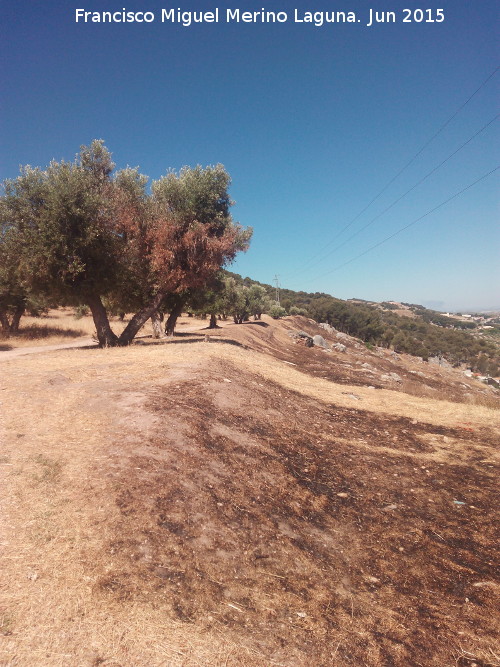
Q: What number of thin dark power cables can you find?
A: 3